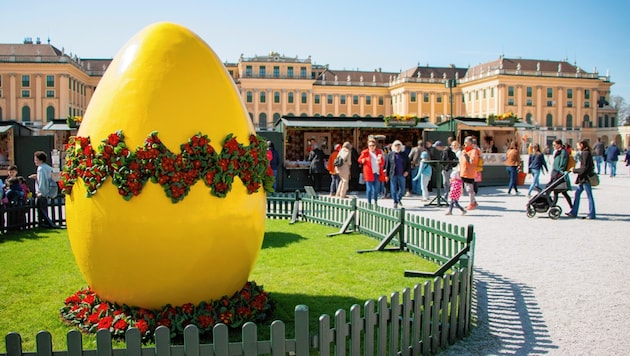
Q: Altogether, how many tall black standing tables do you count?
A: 1